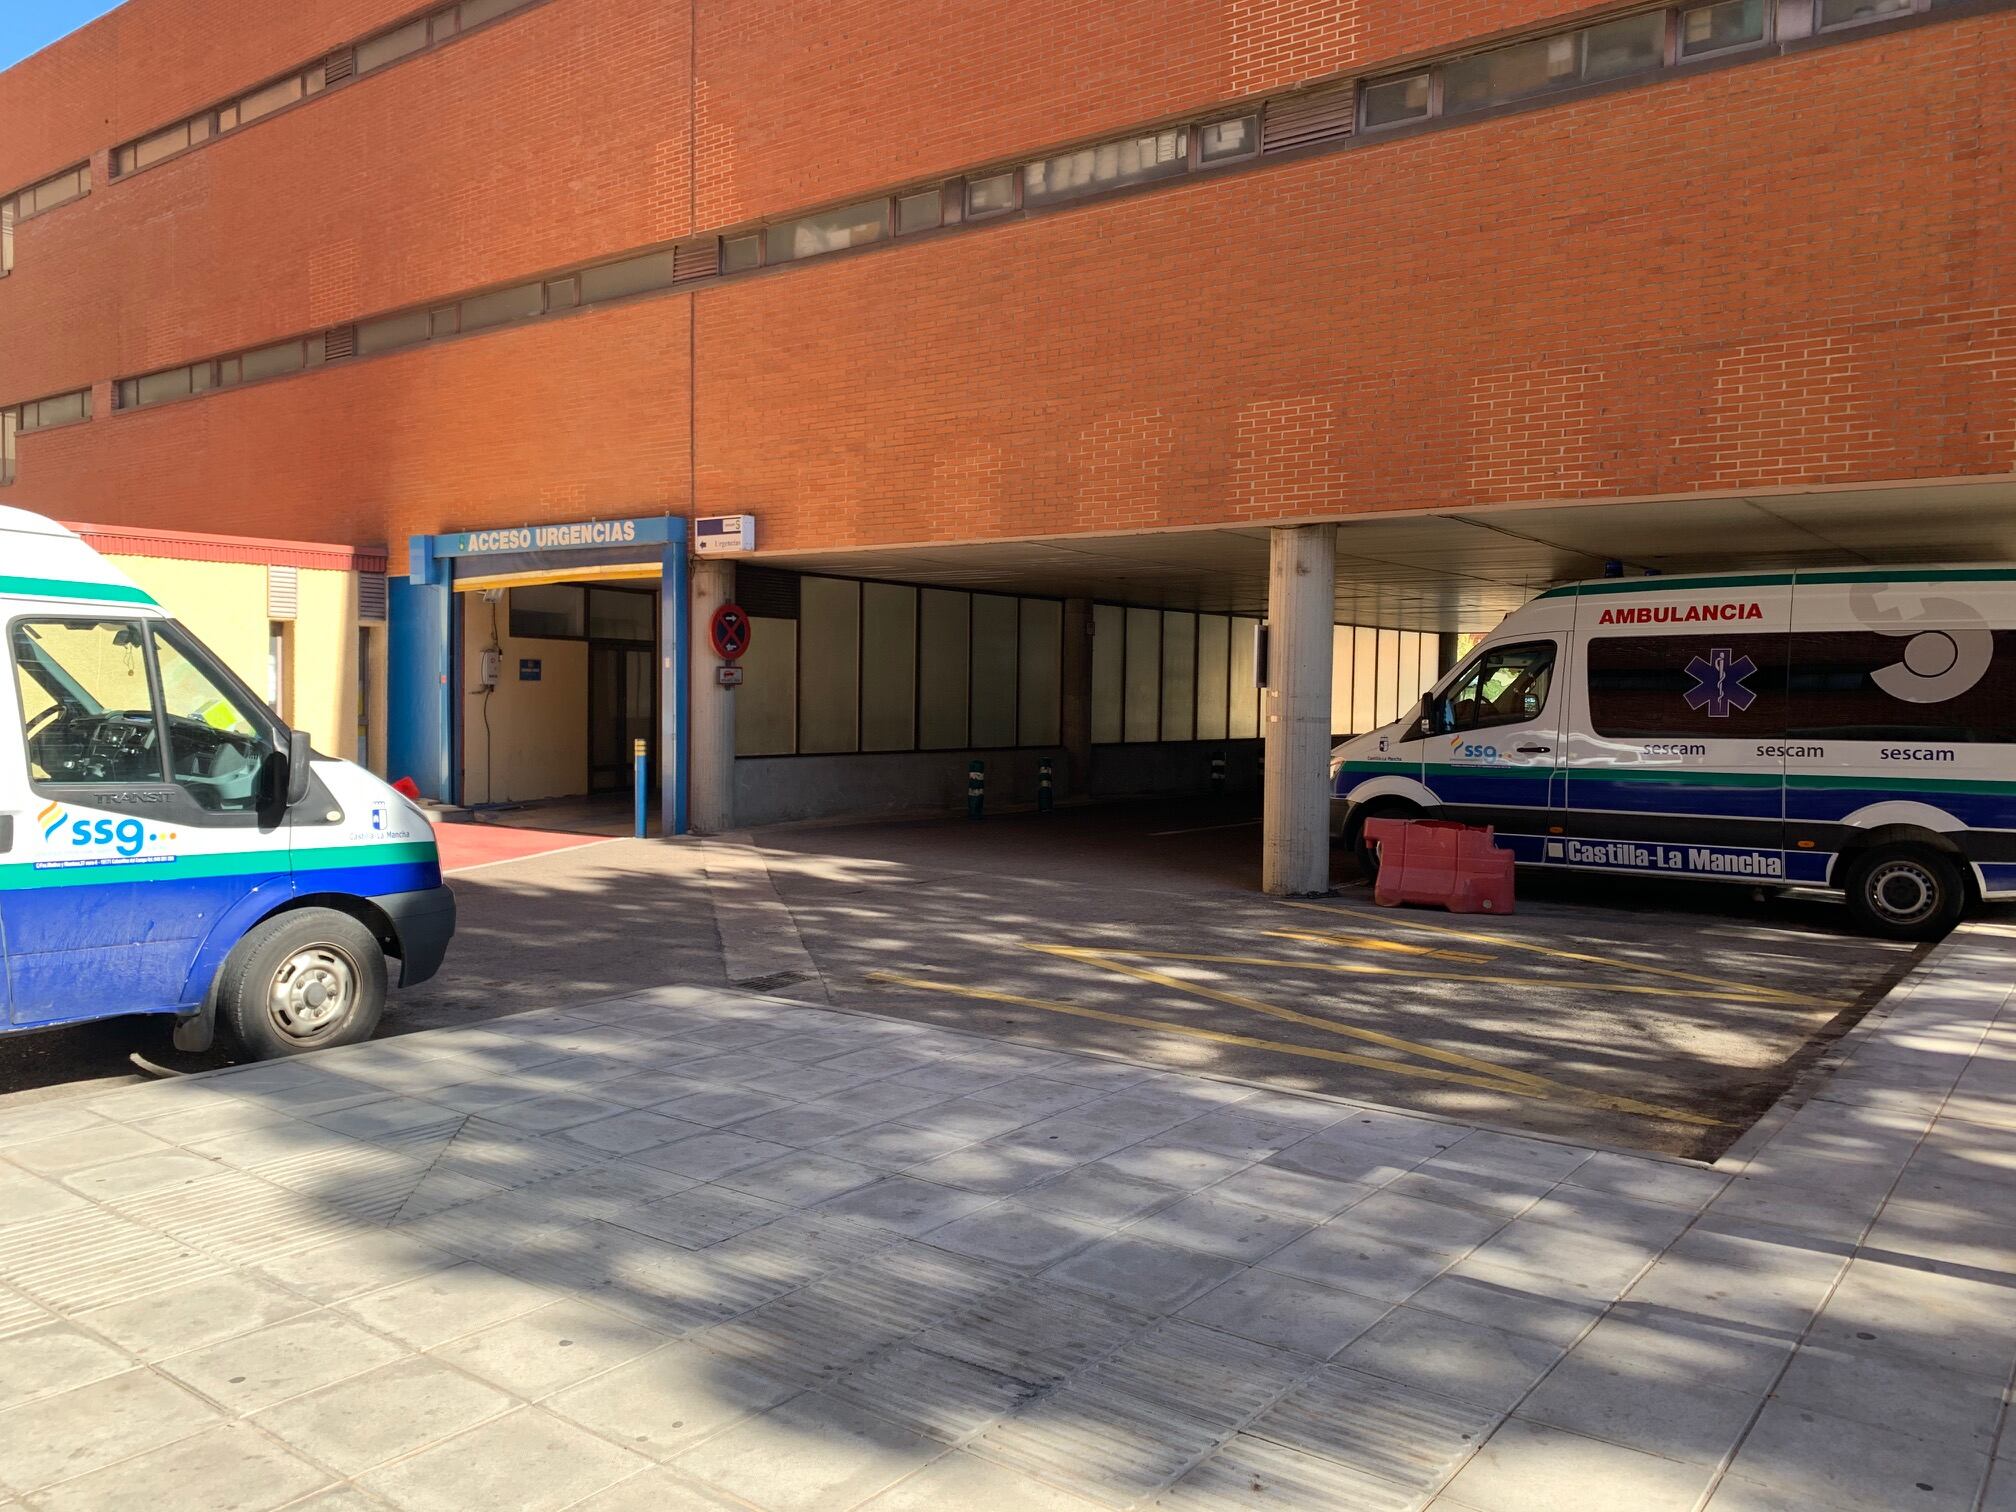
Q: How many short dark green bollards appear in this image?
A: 3